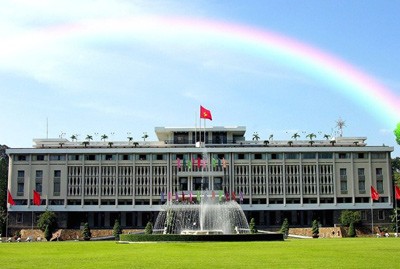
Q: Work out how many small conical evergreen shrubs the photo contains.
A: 8